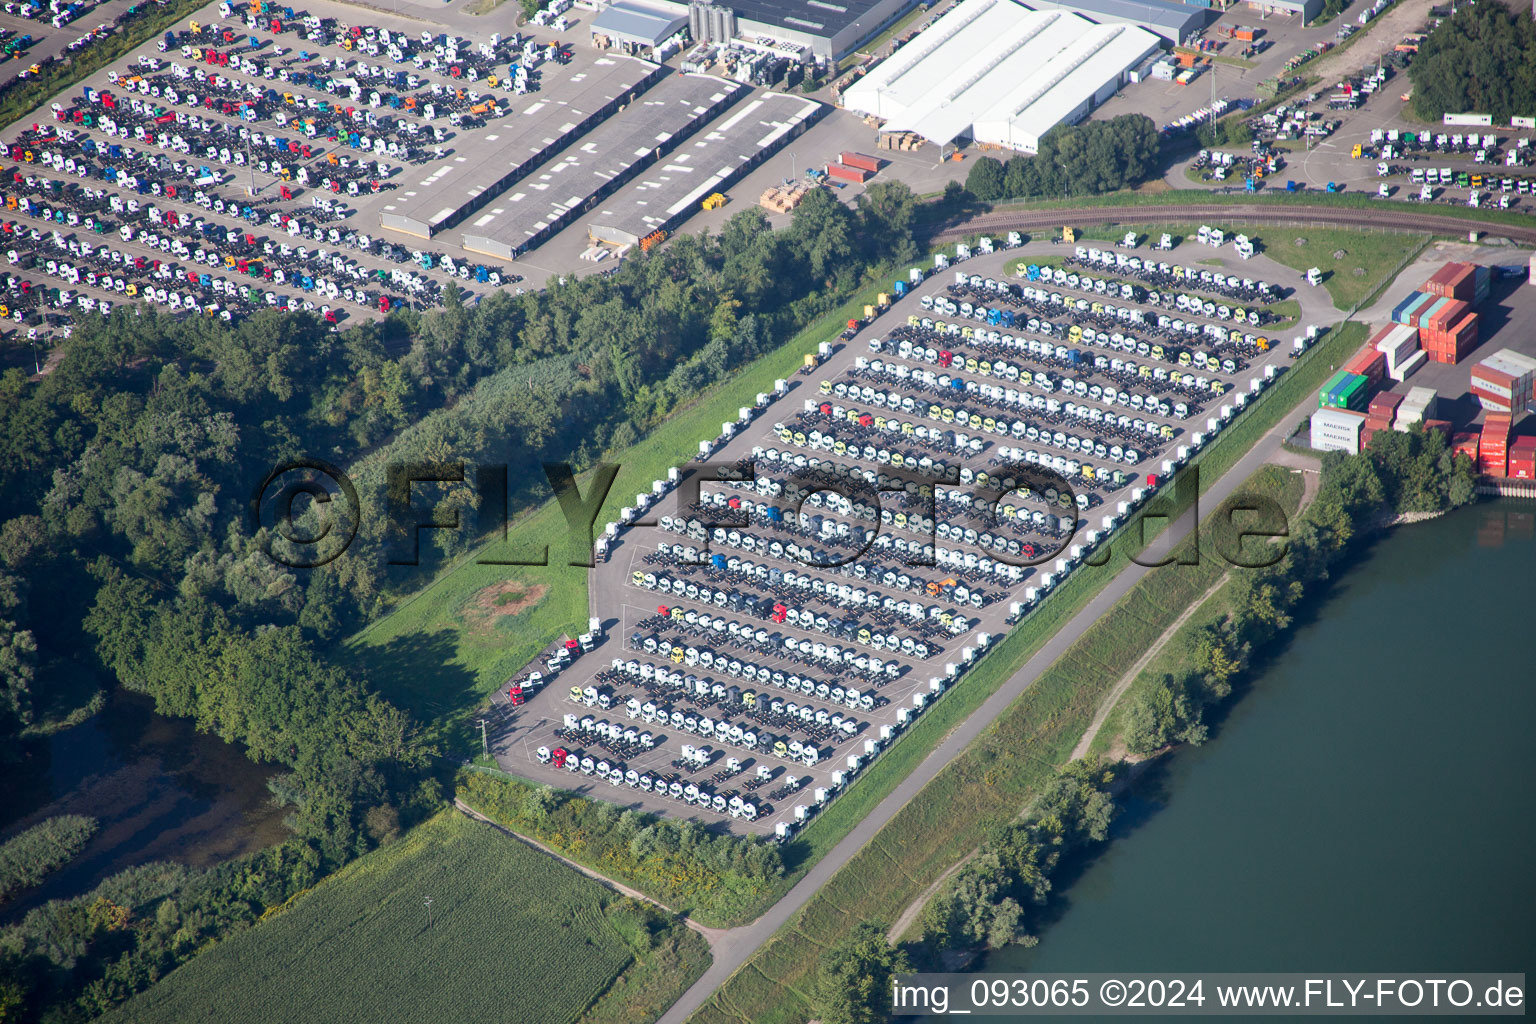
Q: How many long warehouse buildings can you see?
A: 3